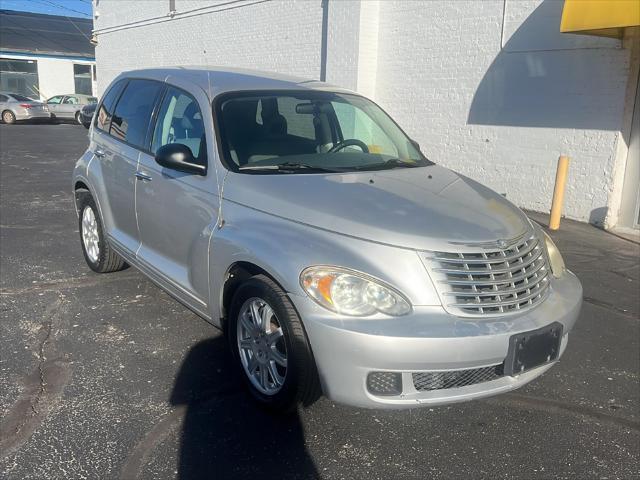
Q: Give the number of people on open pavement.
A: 0